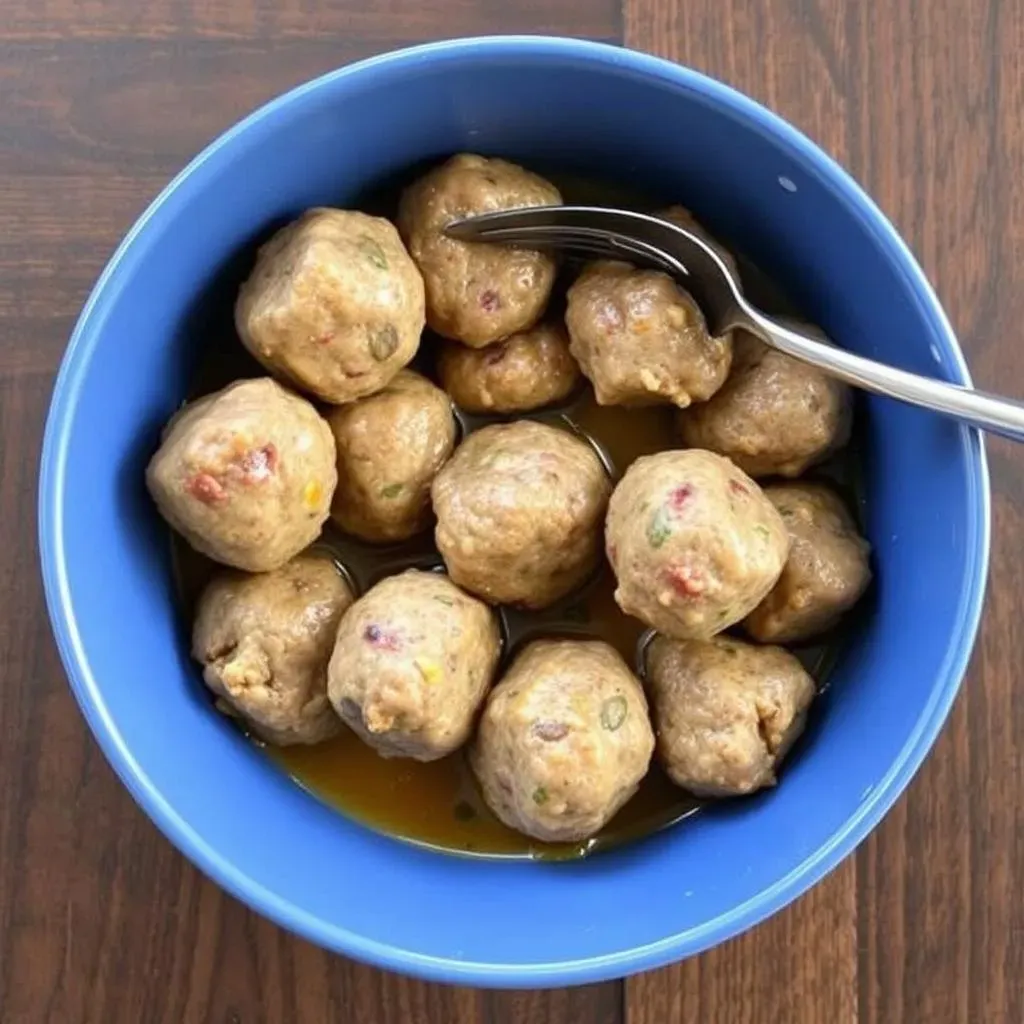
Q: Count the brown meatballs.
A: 15